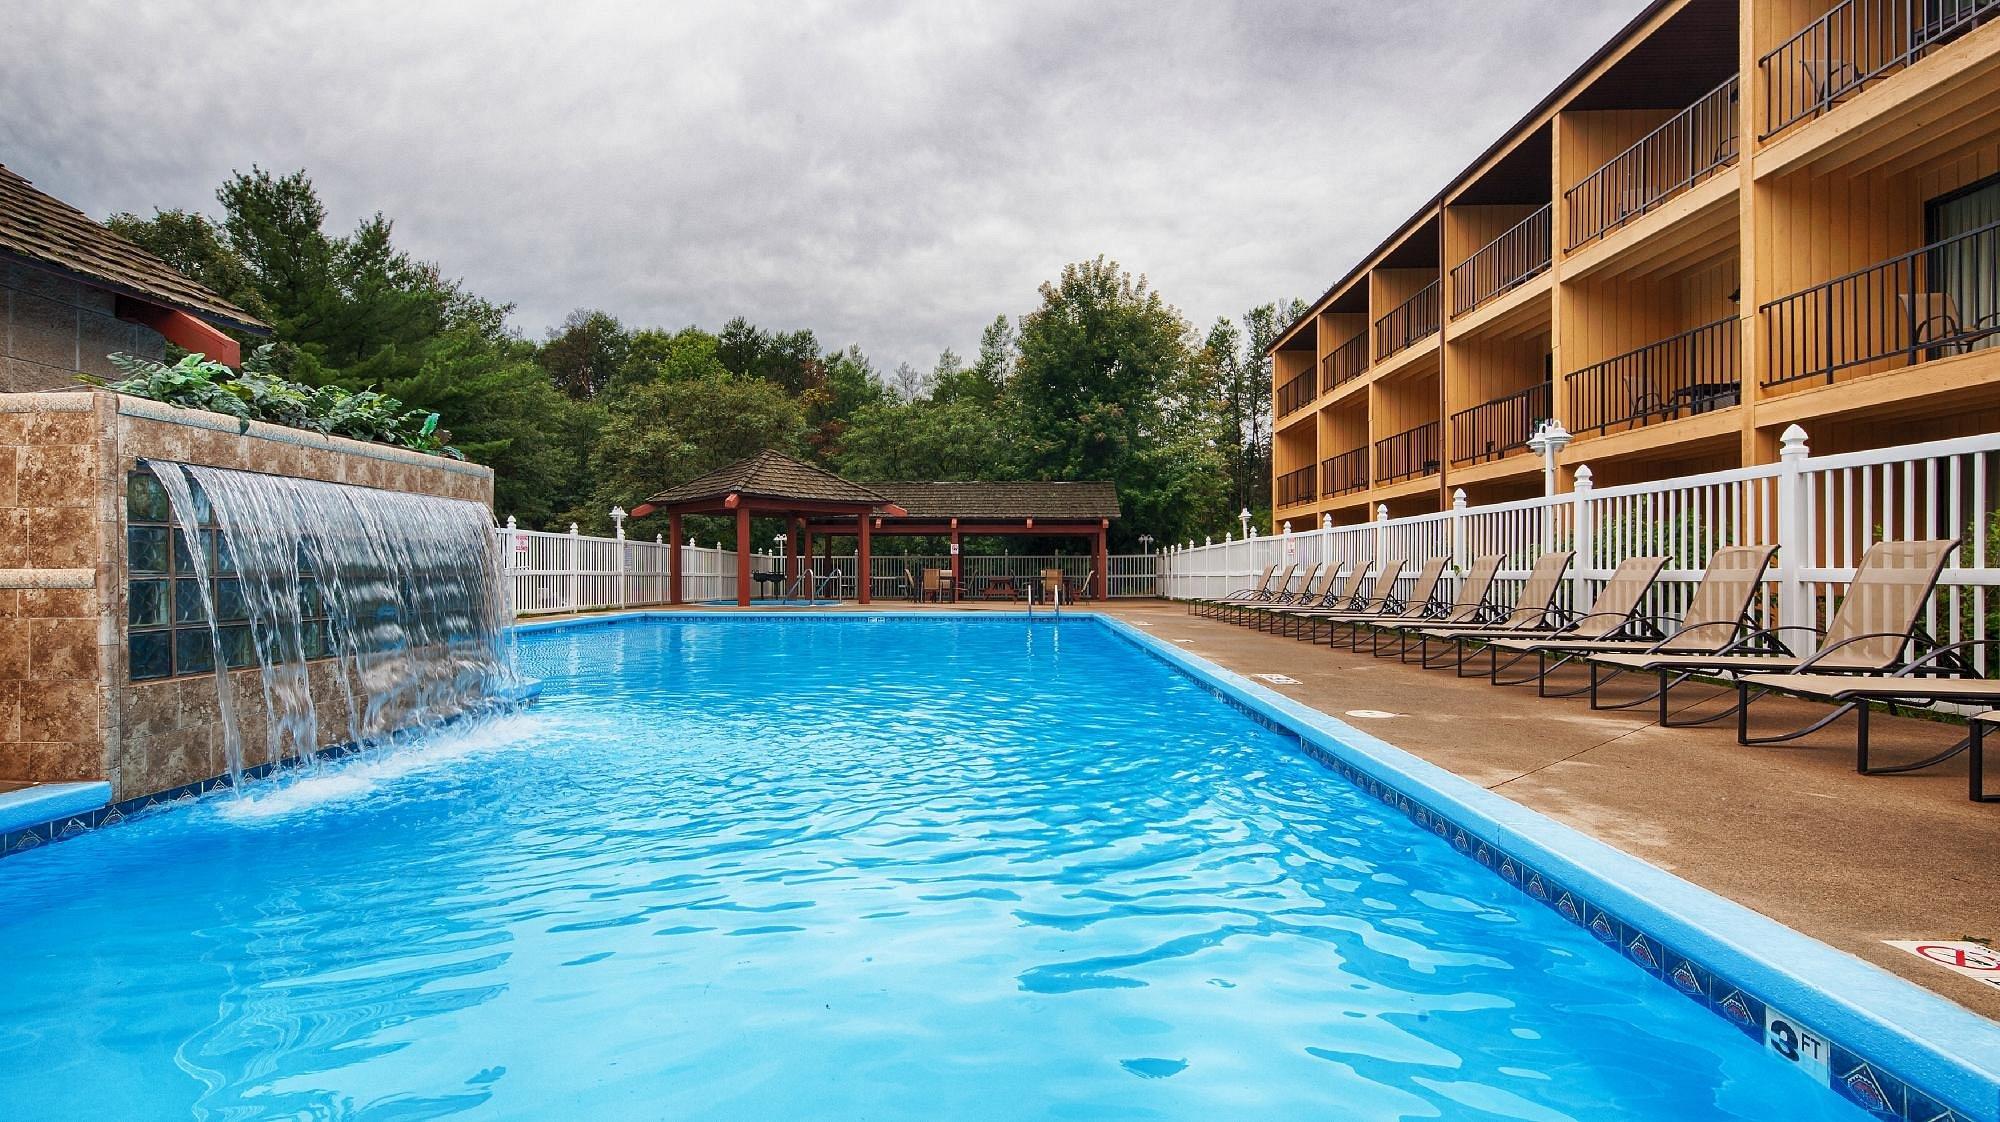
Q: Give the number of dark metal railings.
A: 12